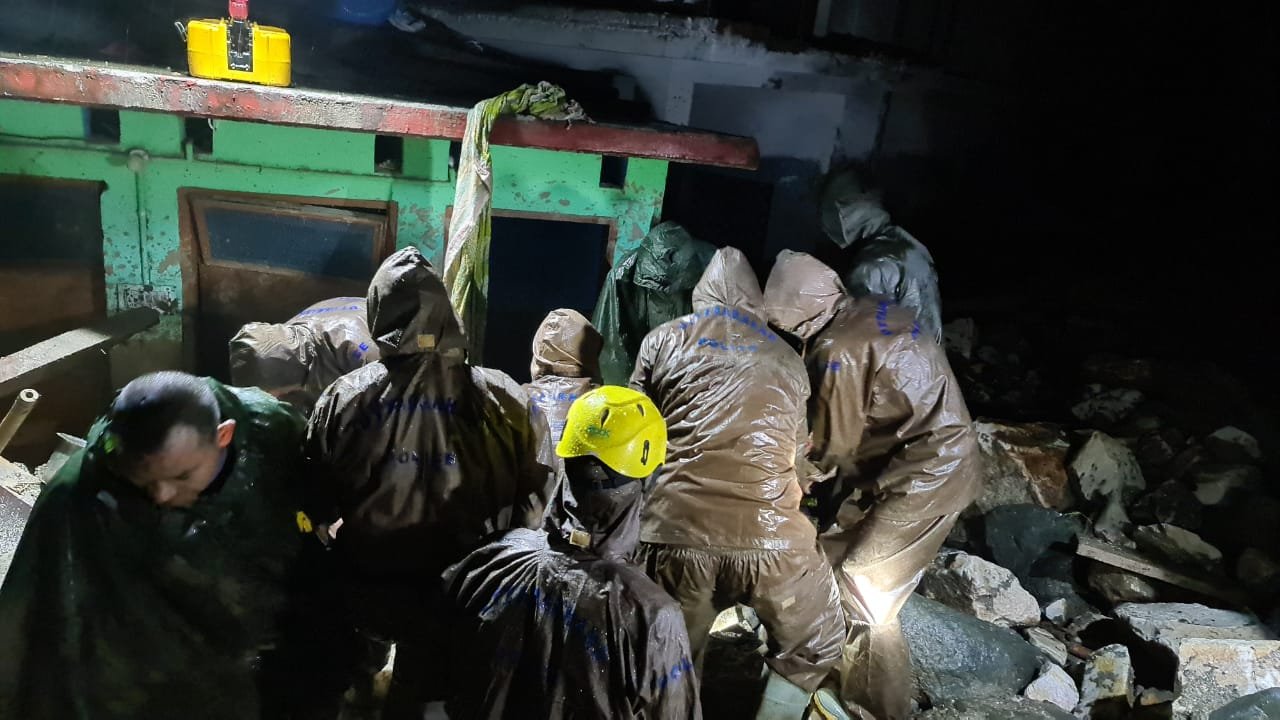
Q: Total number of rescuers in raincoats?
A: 9